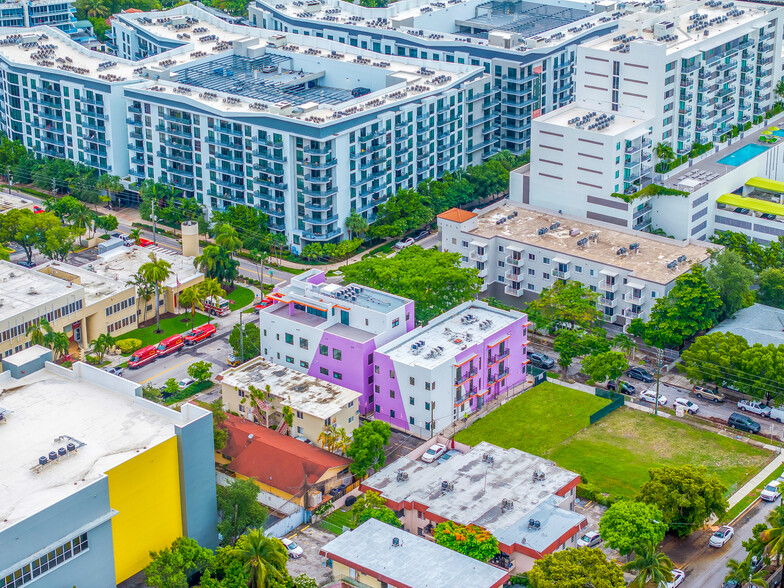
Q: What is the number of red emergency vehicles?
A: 5